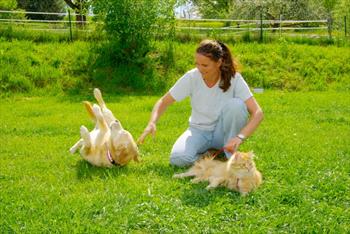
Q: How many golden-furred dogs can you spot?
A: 1